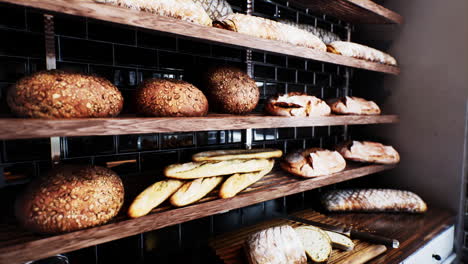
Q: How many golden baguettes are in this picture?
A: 5